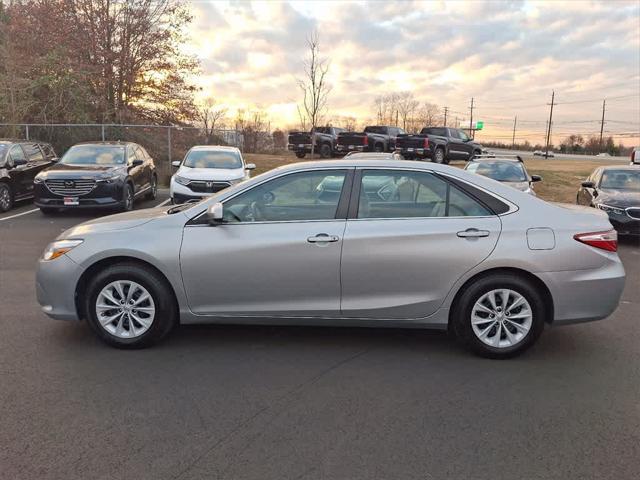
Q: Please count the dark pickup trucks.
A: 3